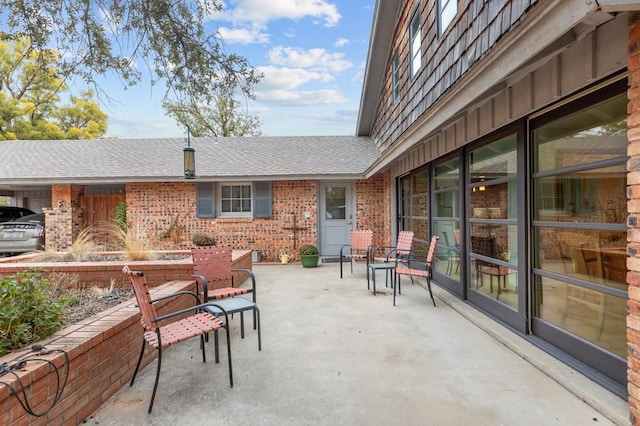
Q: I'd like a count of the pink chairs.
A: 5